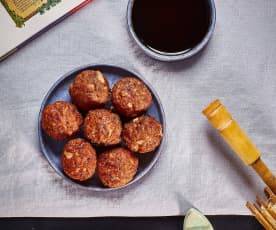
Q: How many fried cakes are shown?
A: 7